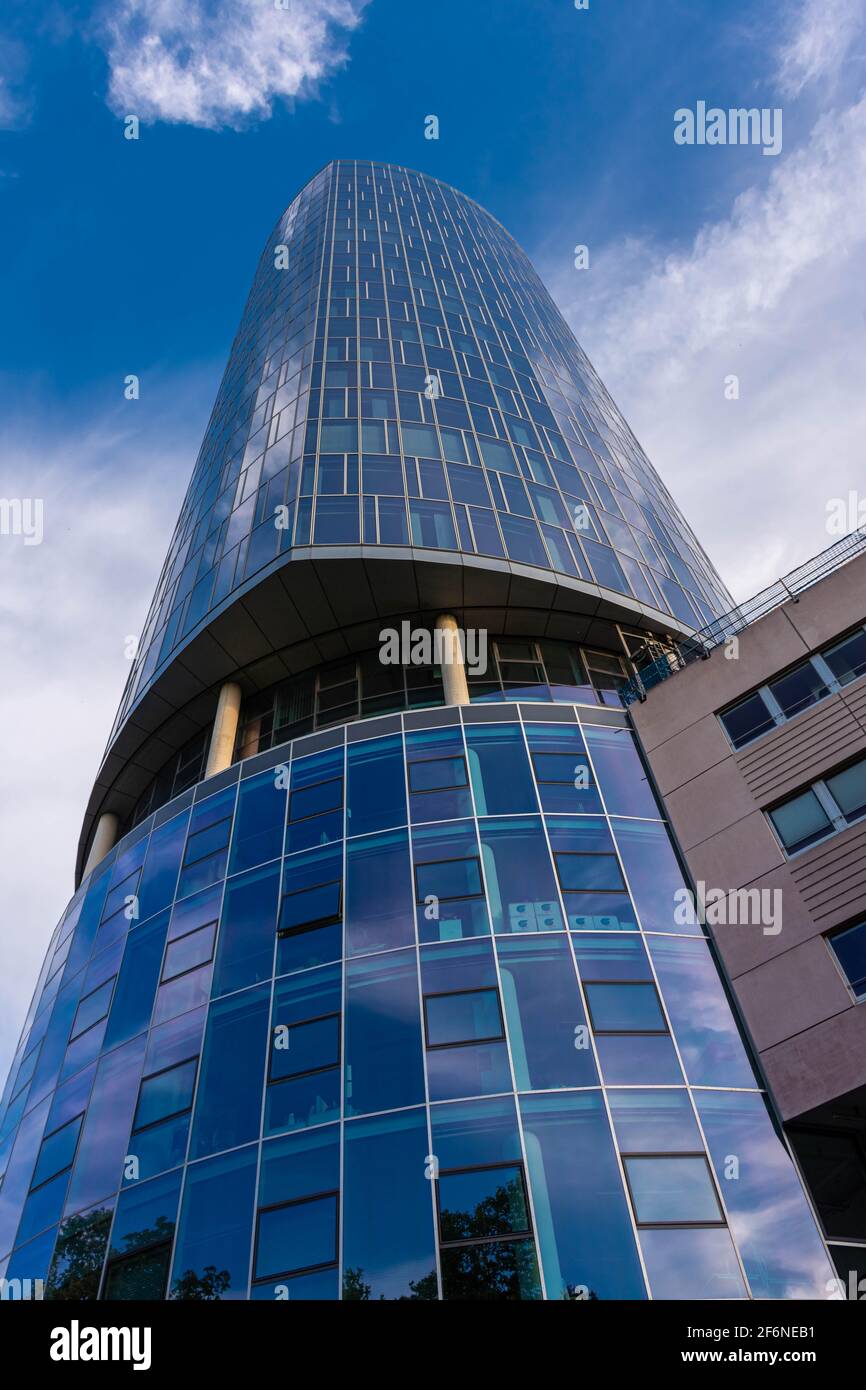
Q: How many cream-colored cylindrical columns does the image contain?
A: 3